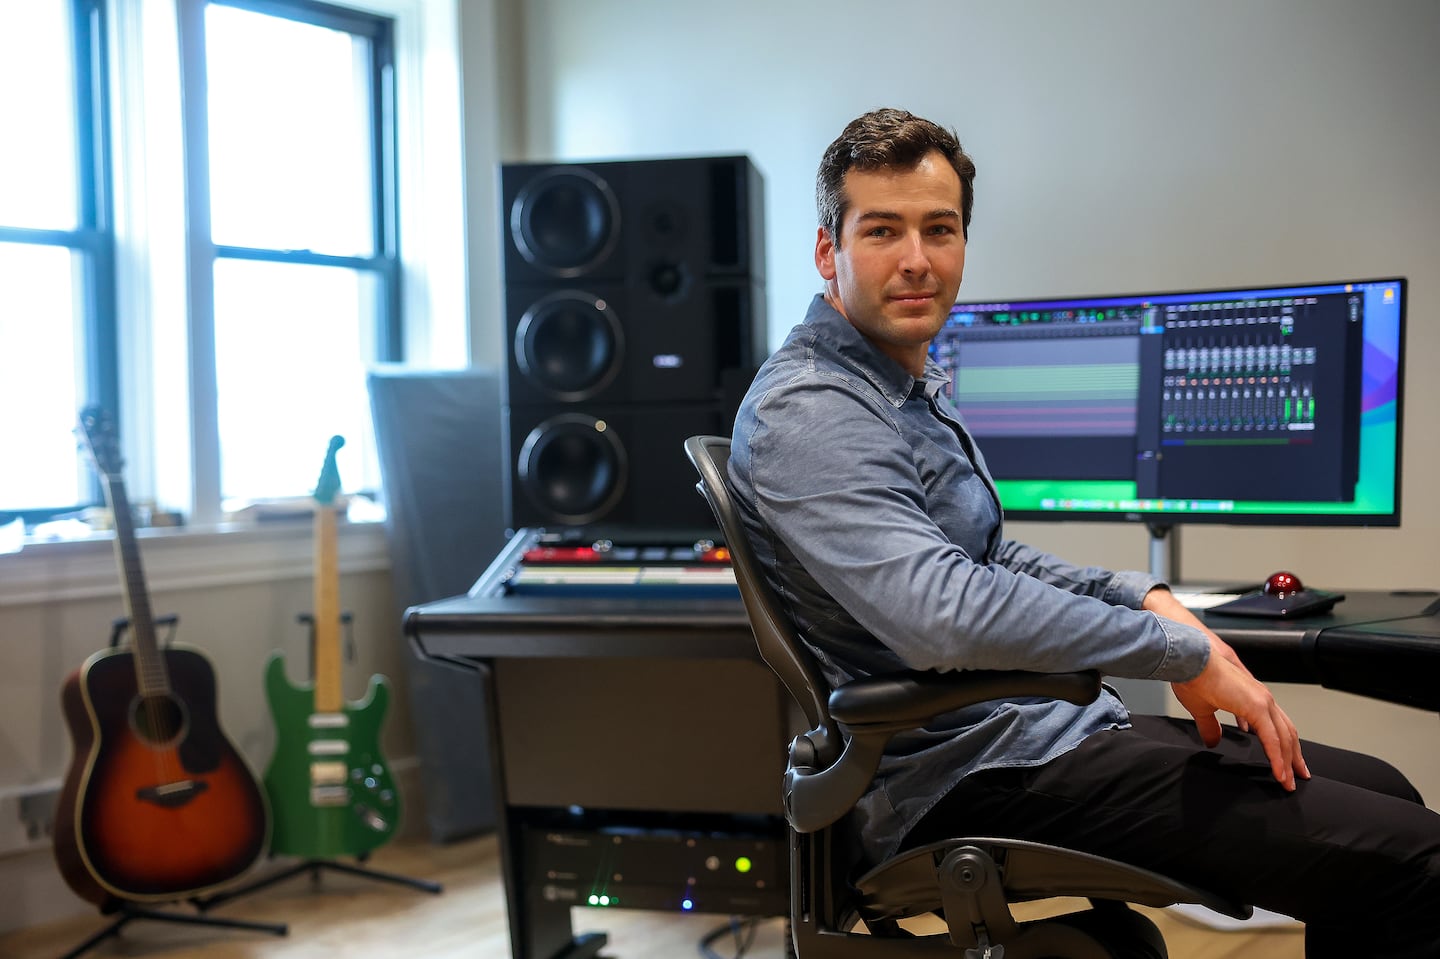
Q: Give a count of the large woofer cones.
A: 3